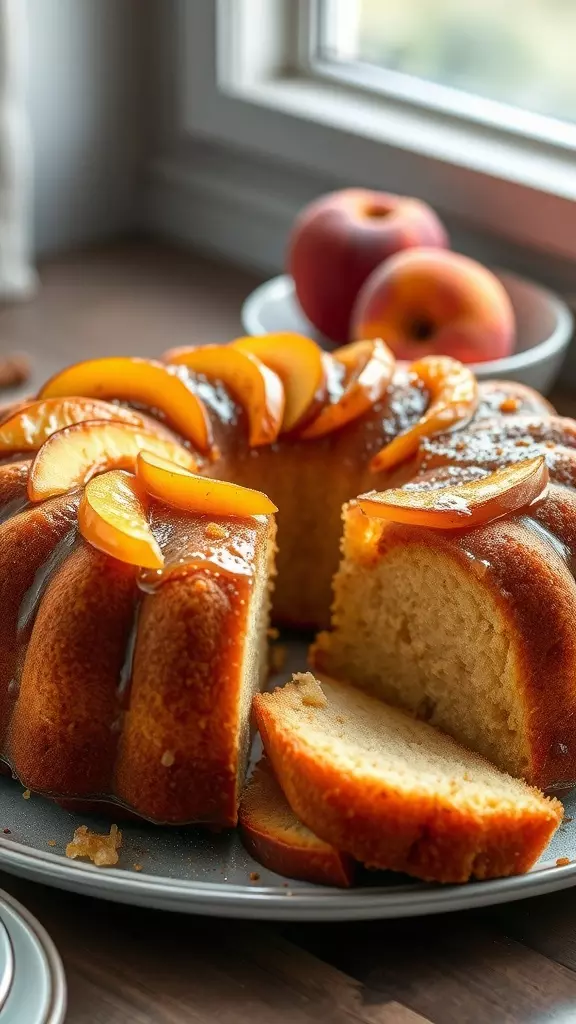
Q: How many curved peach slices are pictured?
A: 10